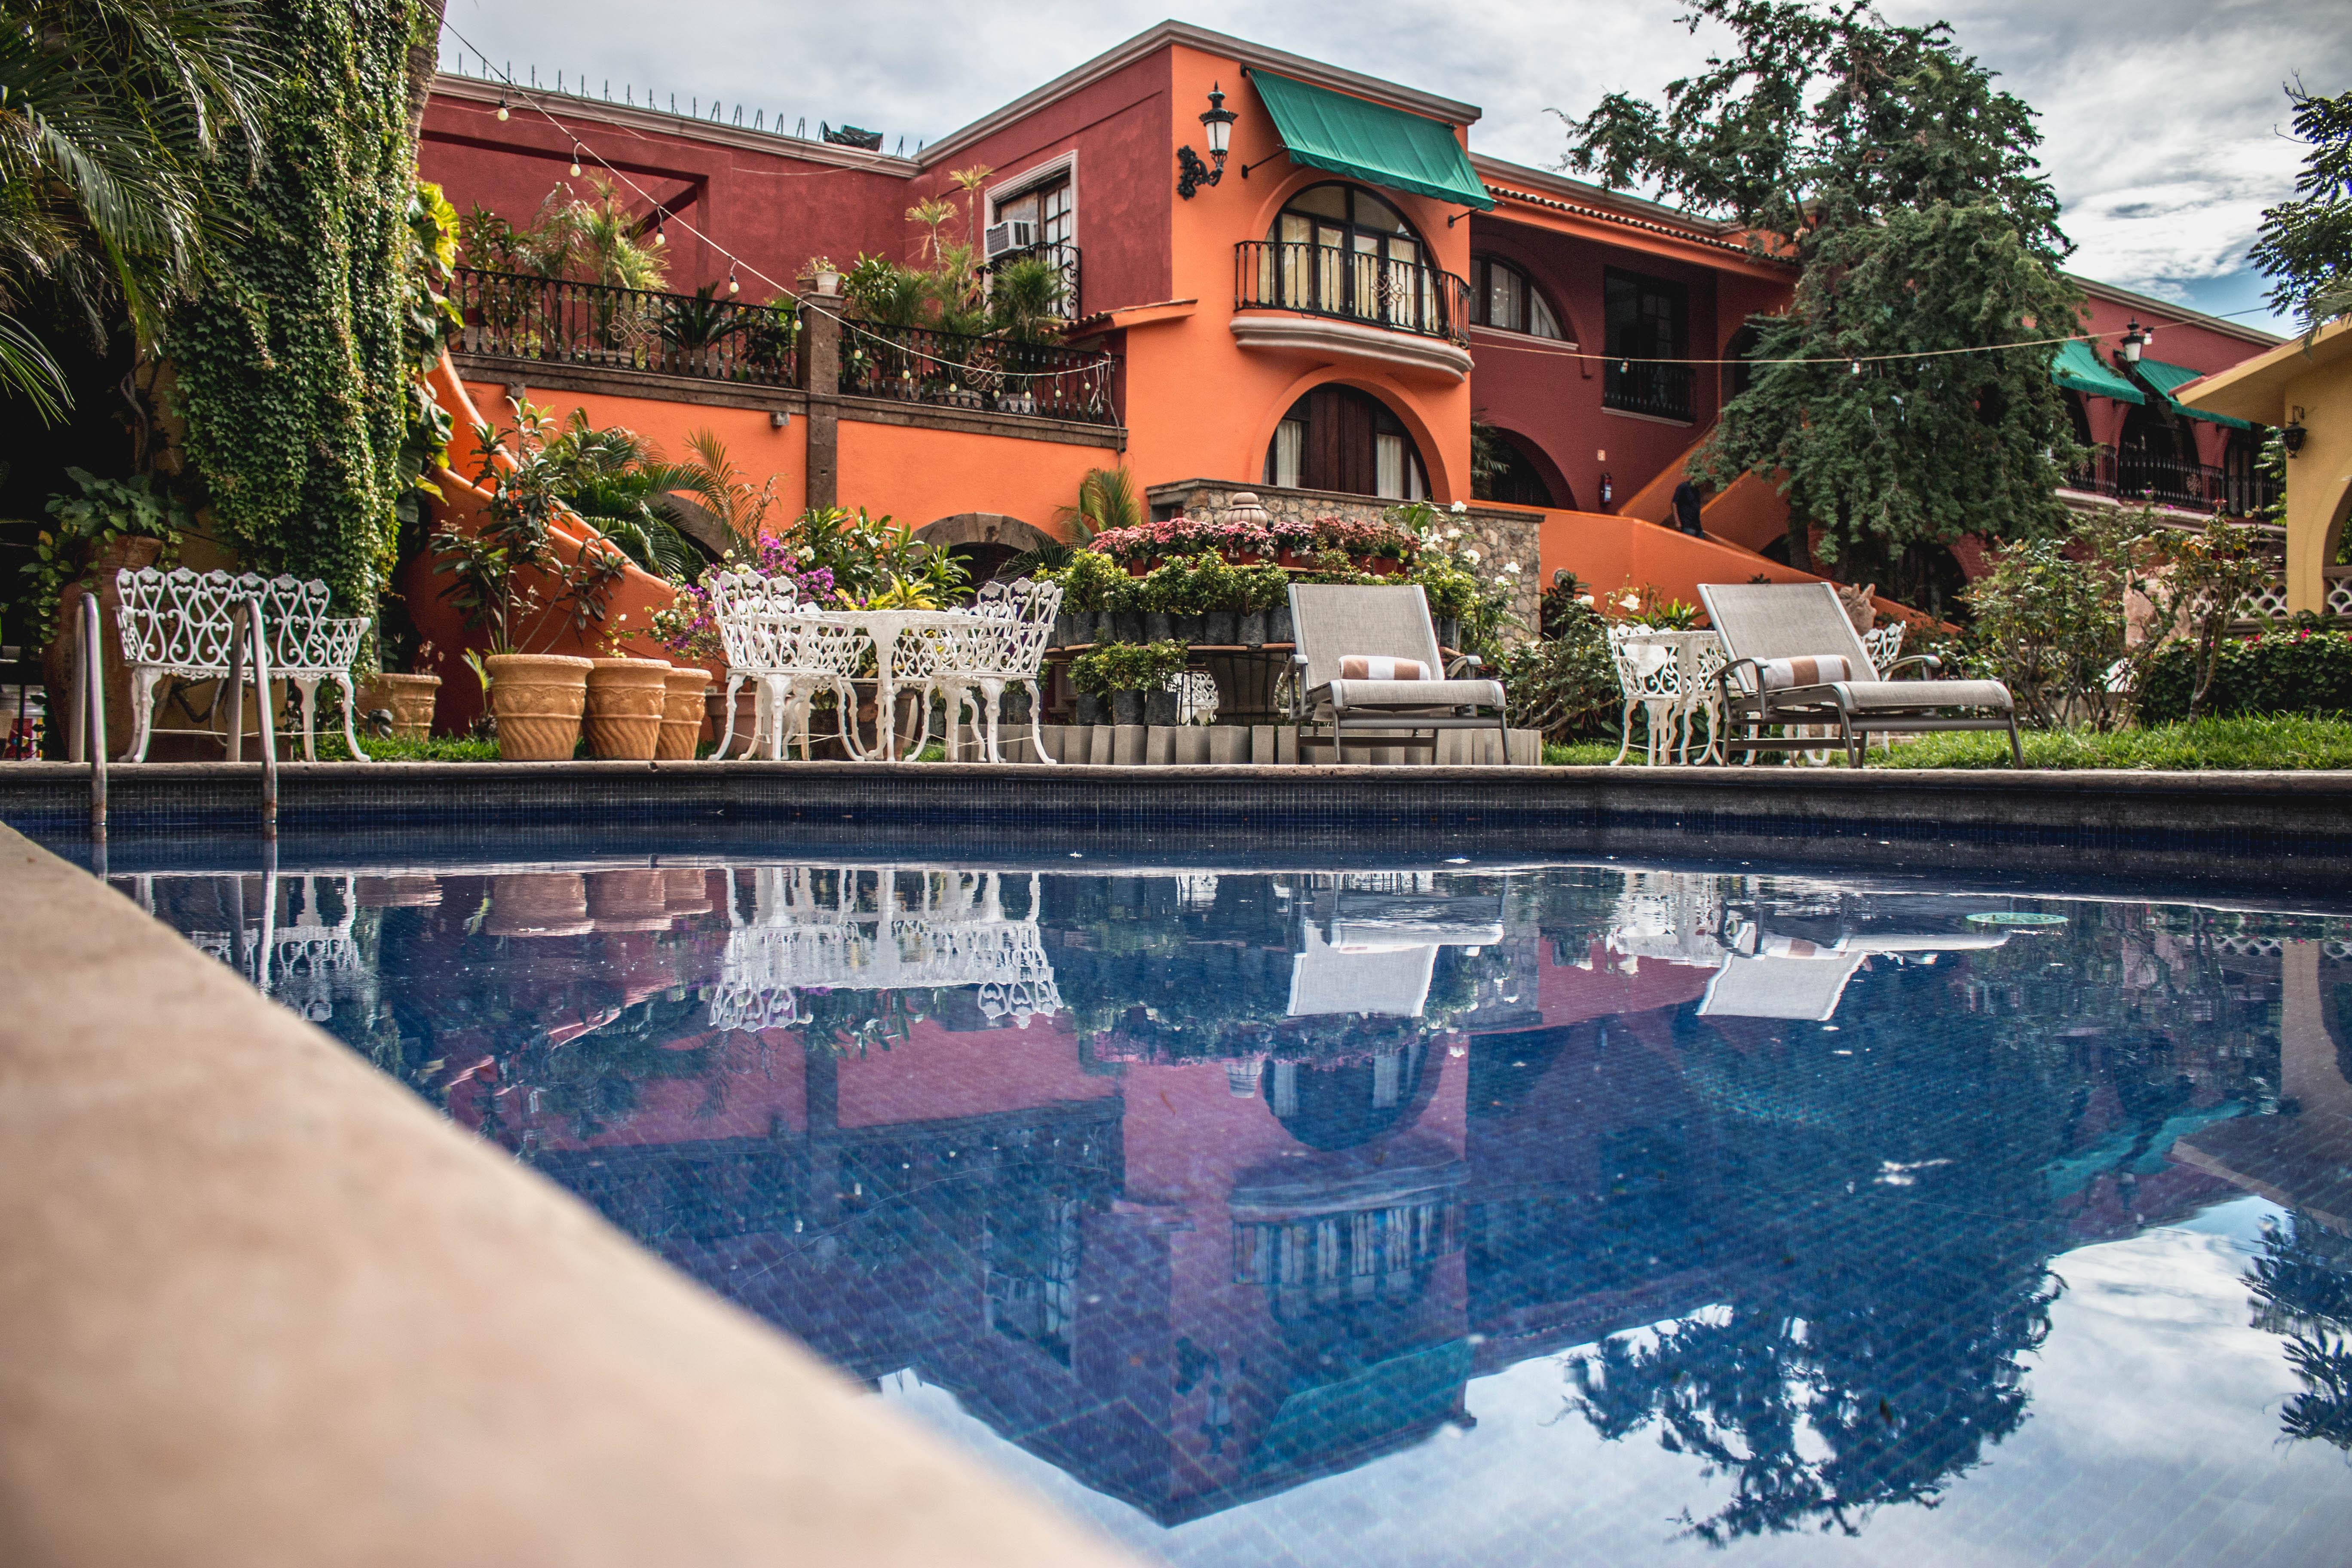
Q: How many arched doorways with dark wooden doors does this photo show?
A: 1